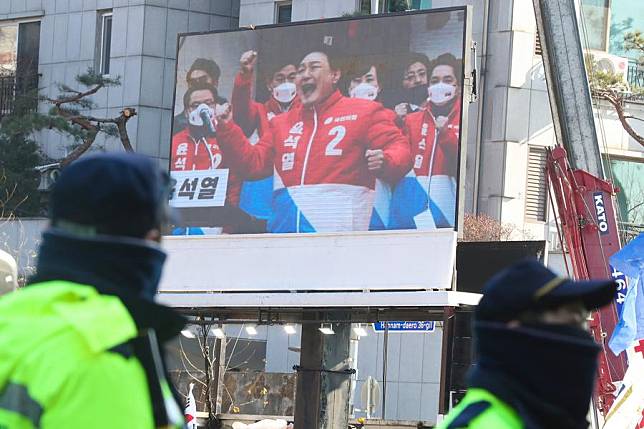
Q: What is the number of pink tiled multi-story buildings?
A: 0